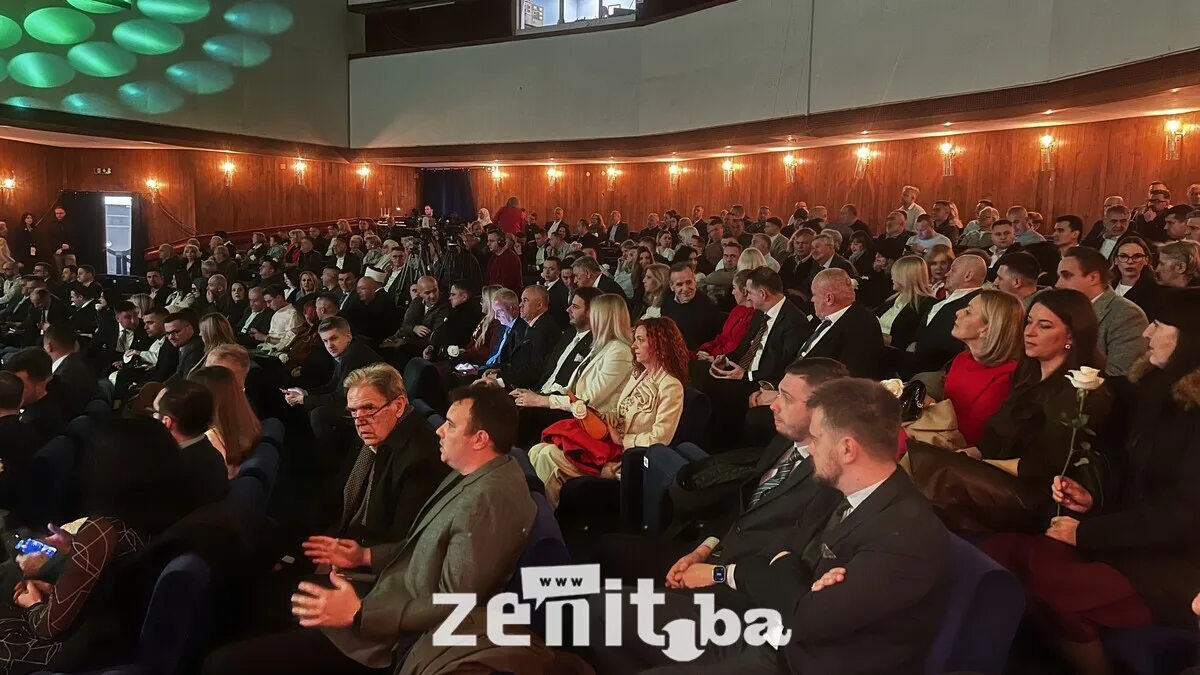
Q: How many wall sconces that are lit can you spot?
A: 15